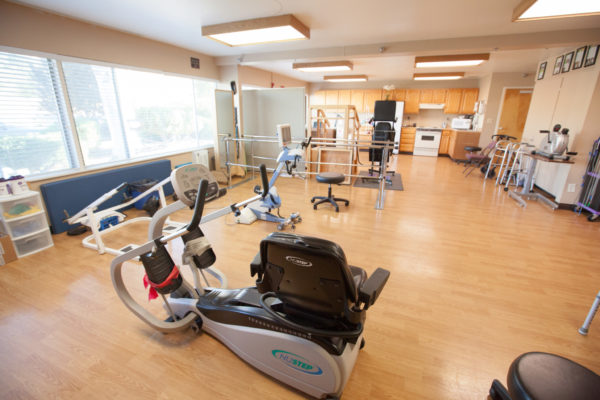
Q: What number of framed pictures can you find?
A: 5